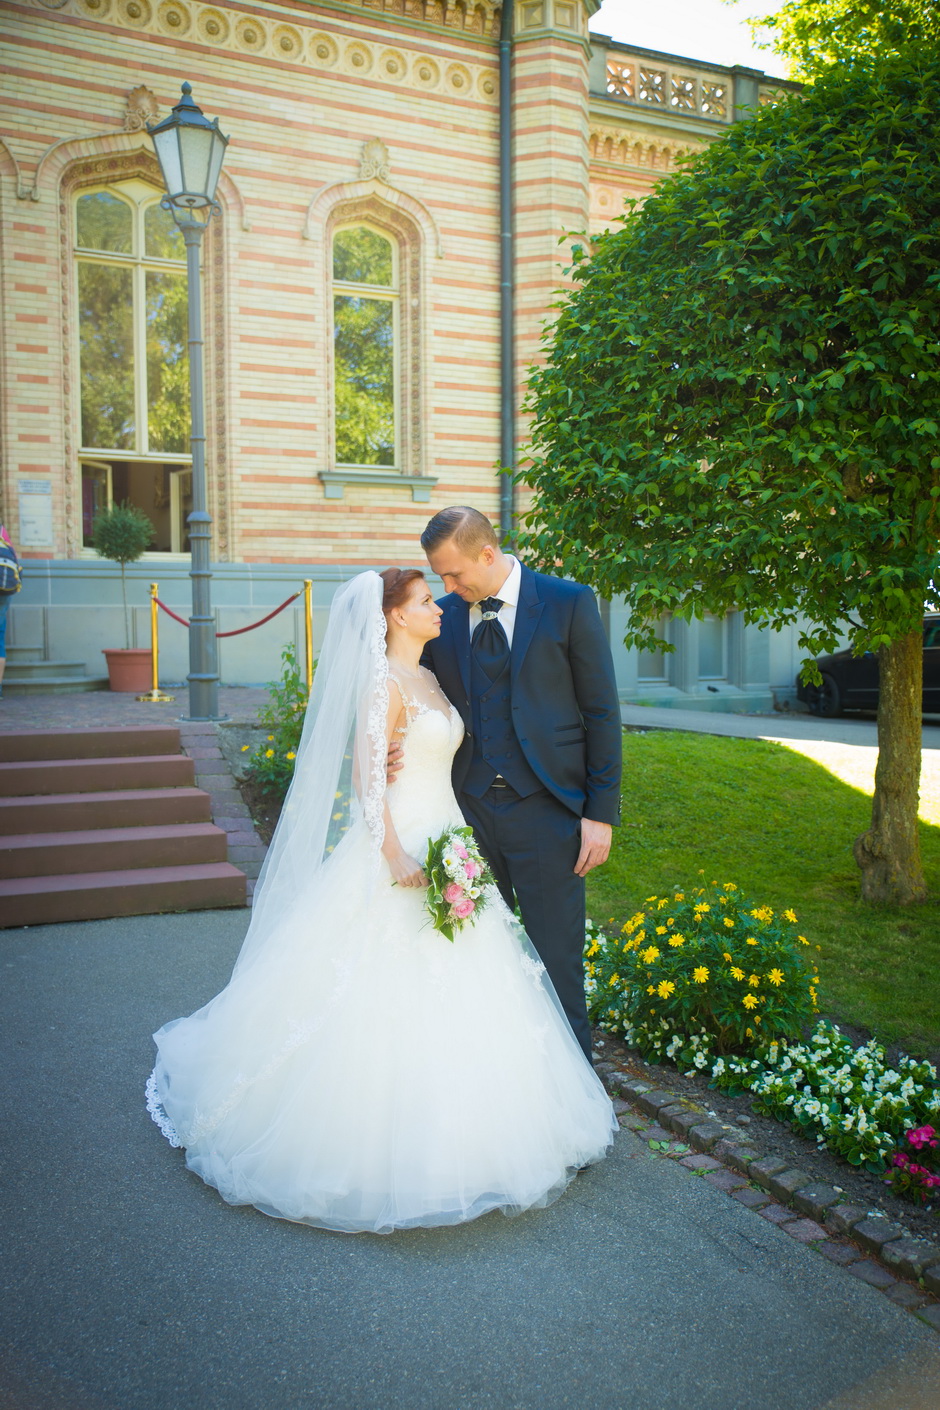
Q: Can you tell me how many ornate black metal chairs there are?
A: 0